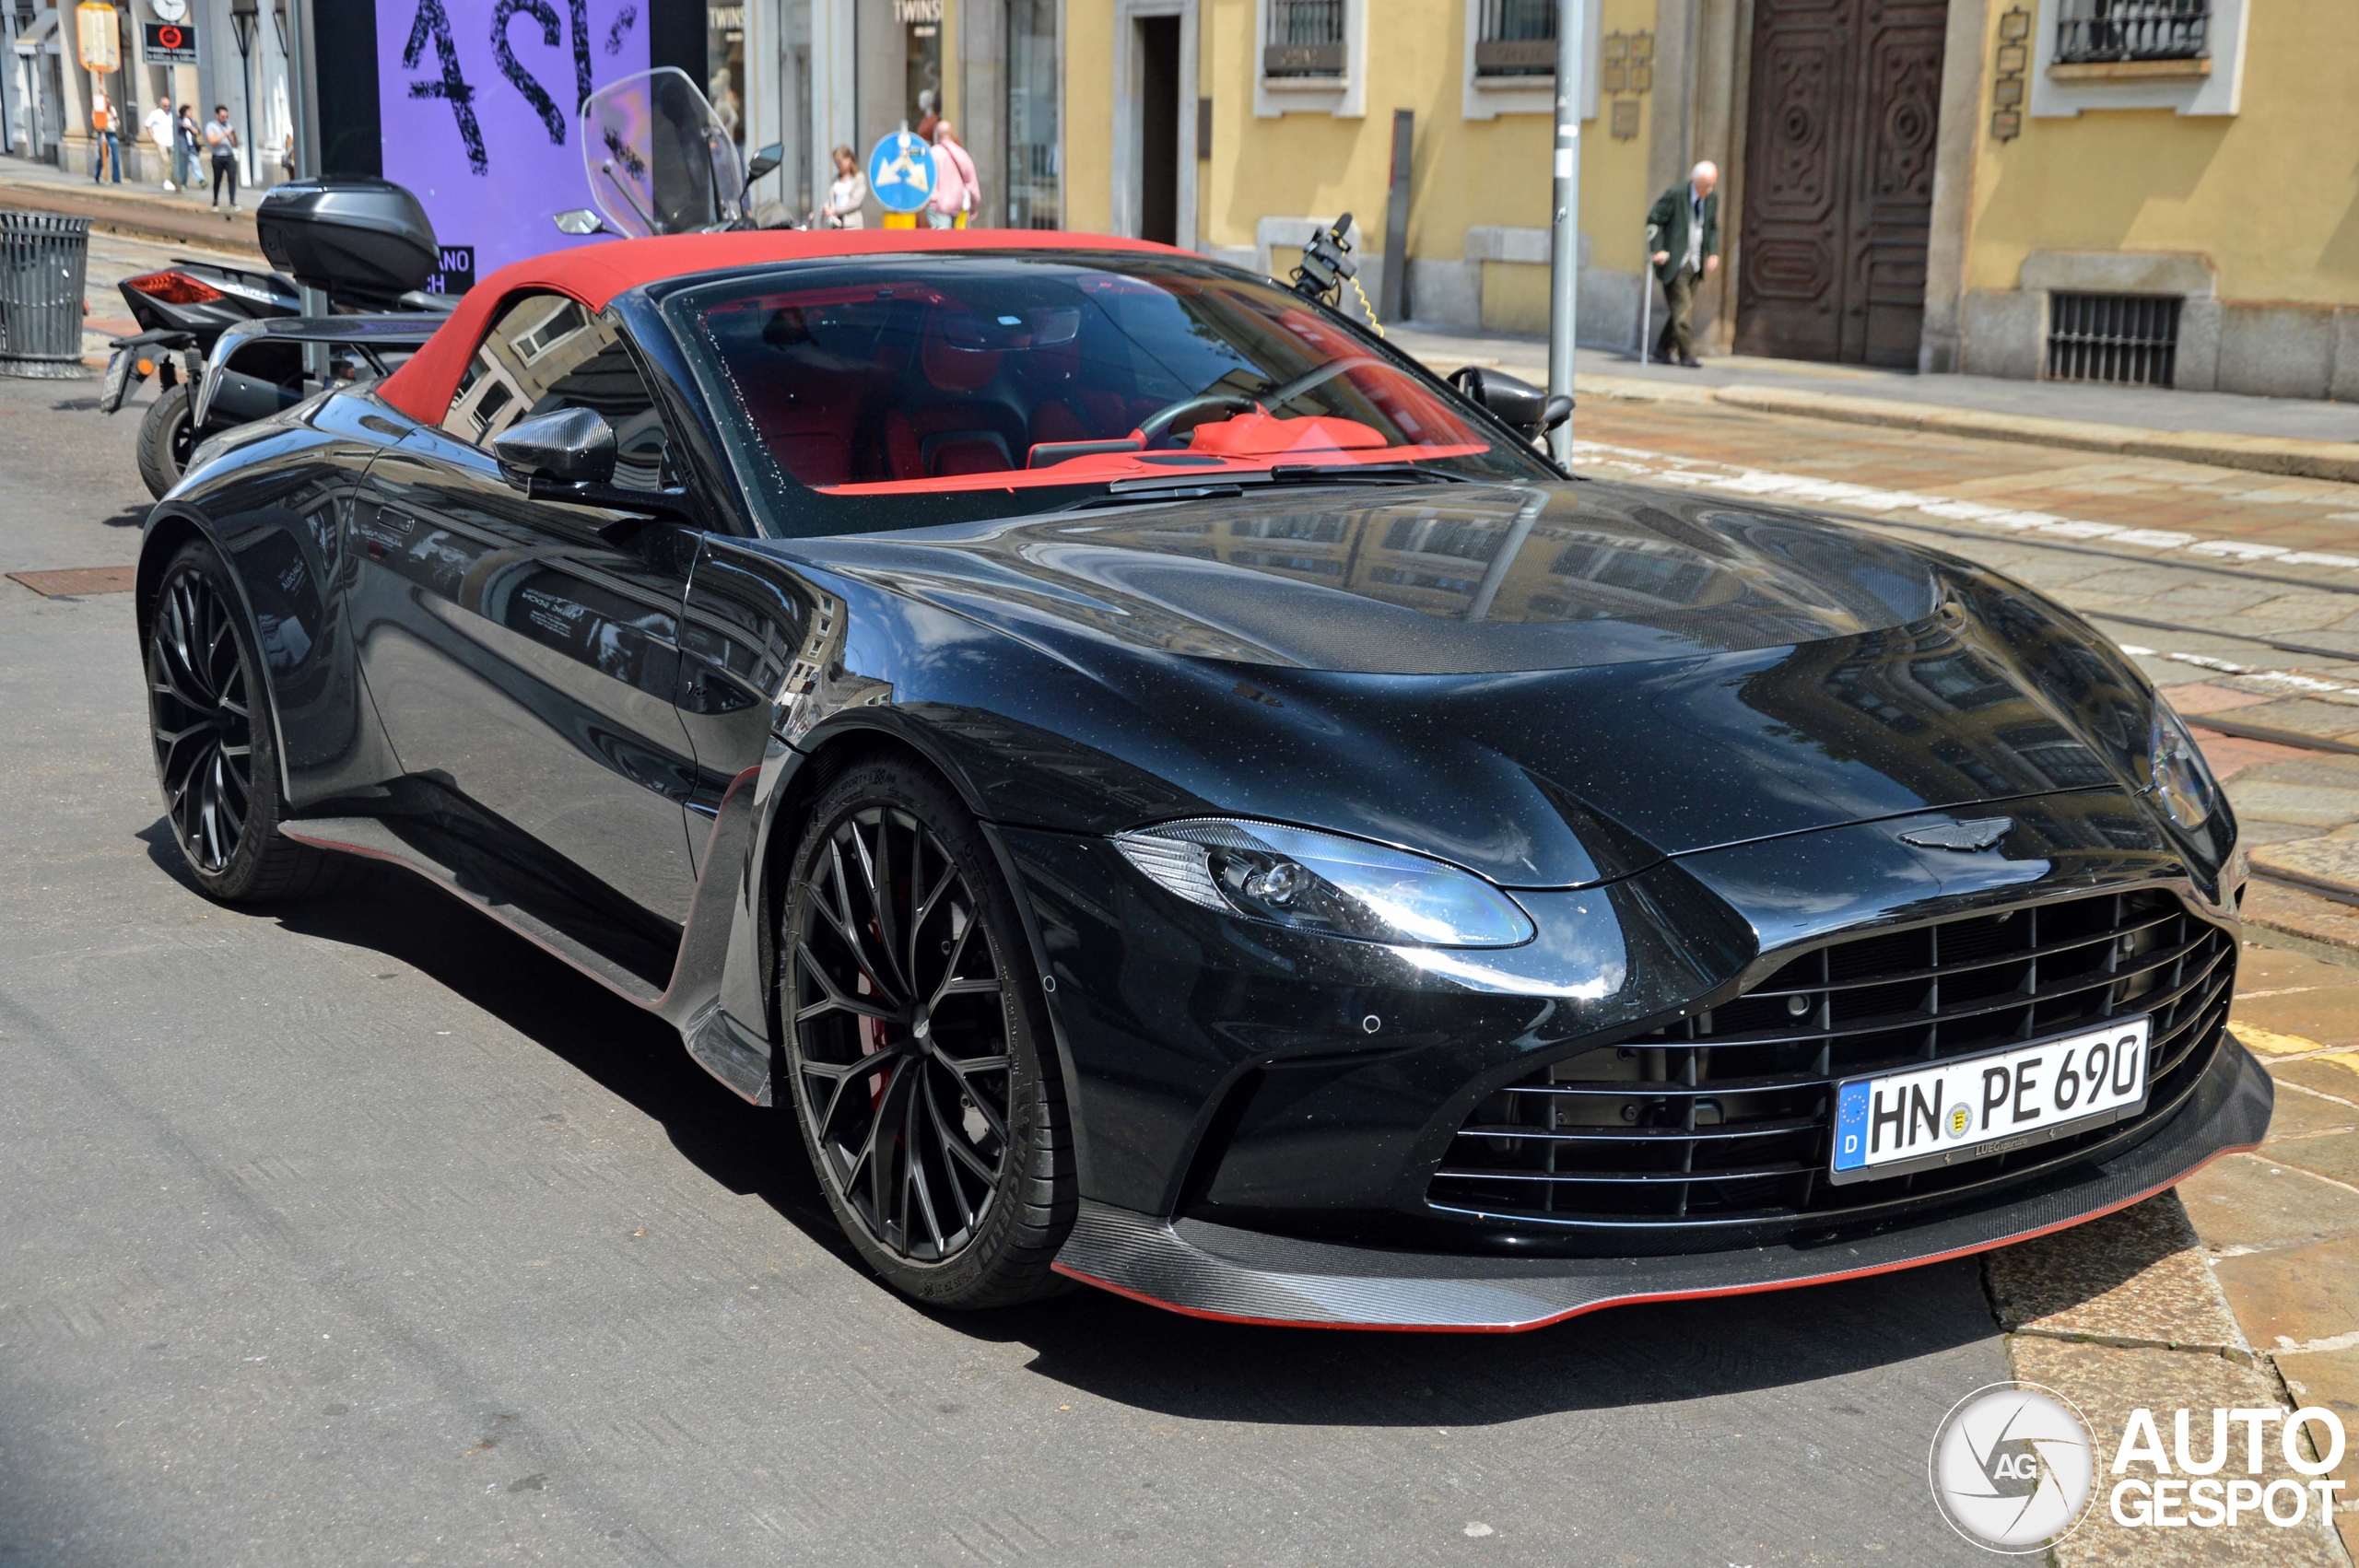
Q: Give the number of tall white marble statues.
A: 0